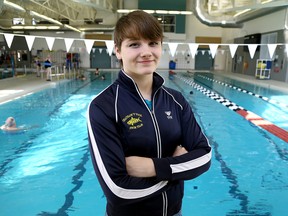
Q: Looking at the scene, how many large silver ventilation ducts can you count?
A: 1